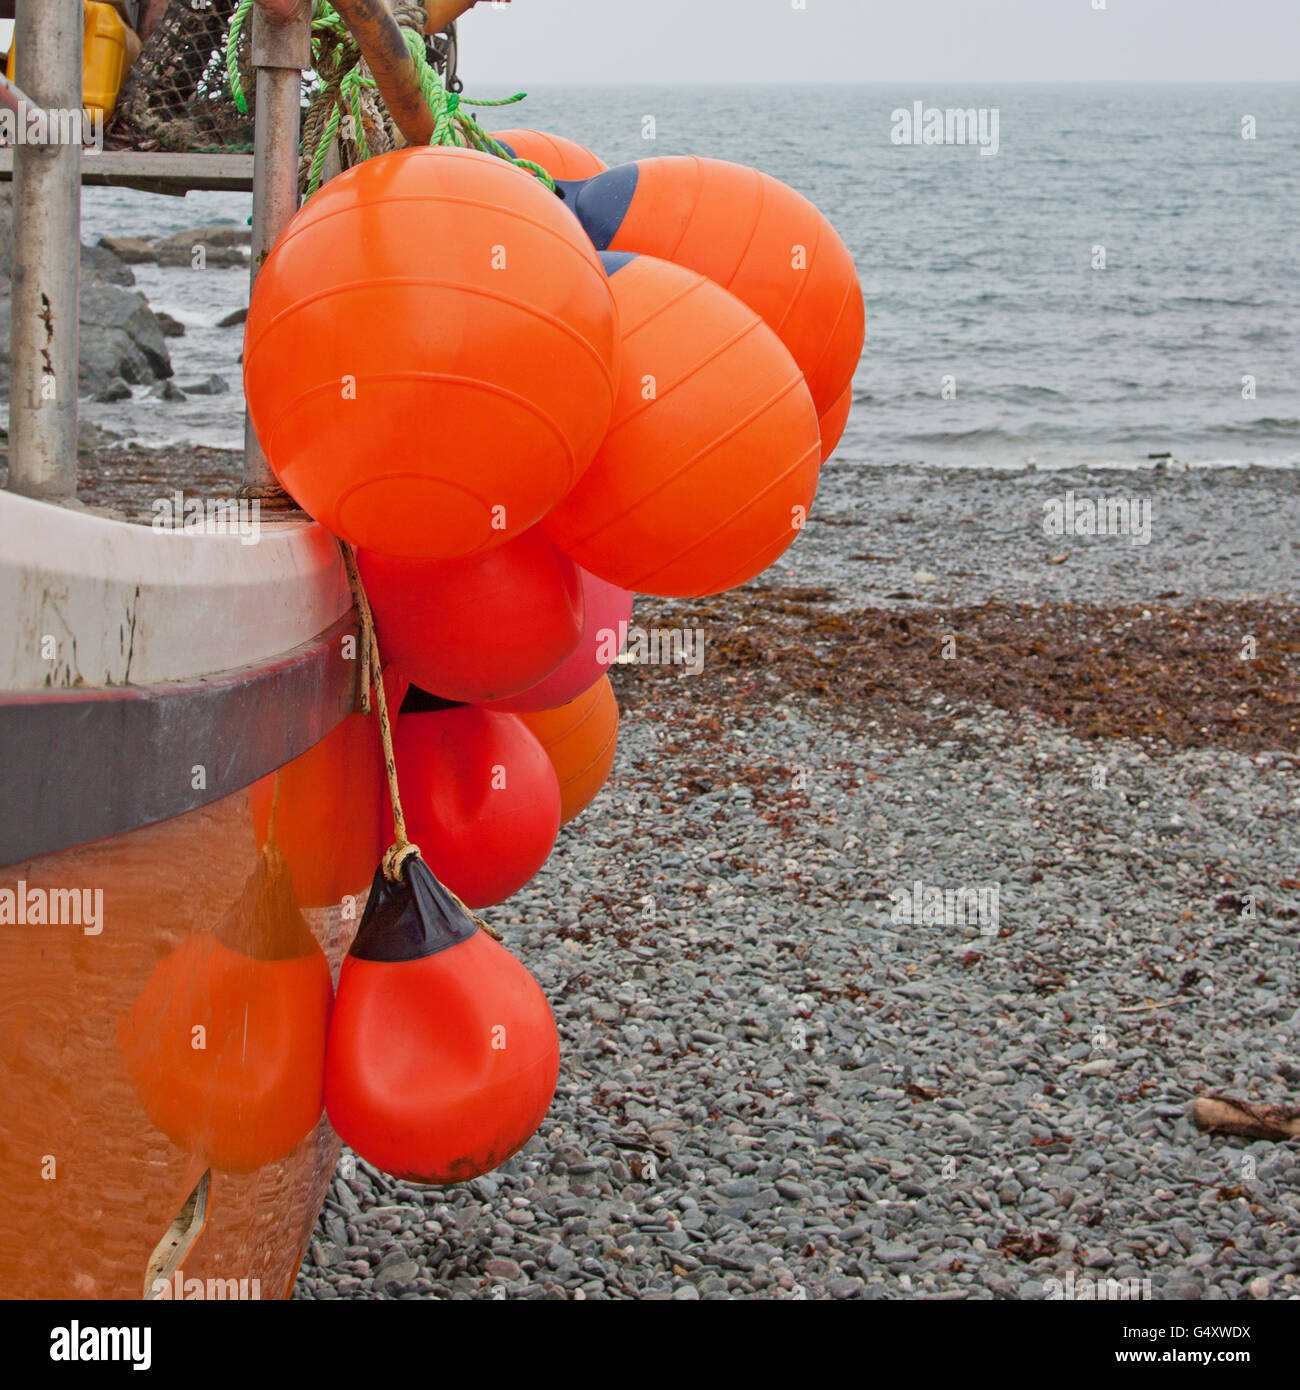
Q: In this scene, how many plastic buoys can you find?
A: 10